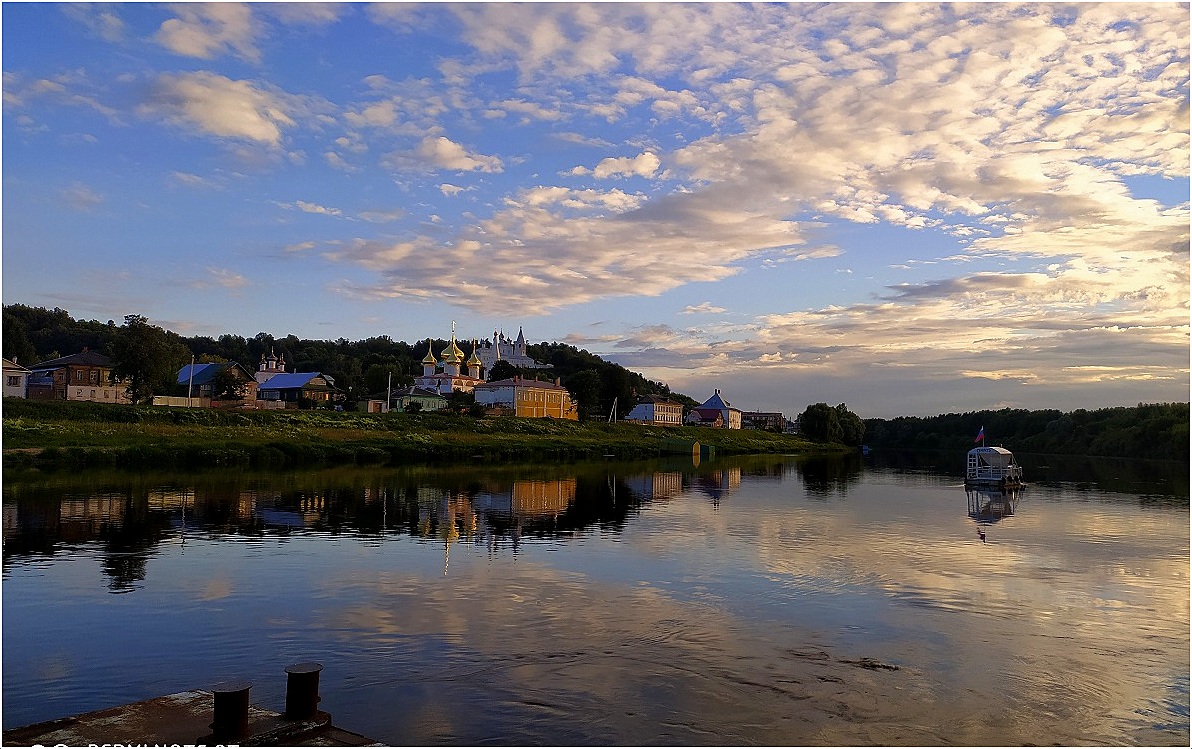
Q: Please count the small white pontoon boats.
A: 1